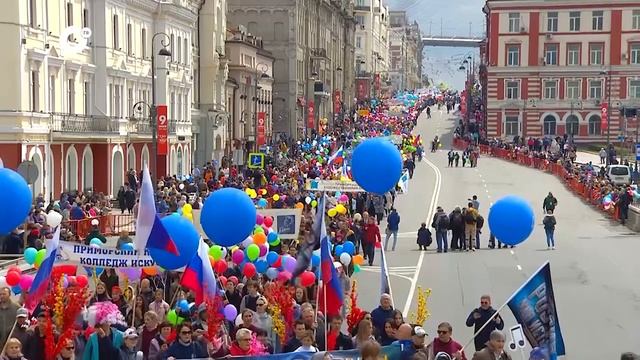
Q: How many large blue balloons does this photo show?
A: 5